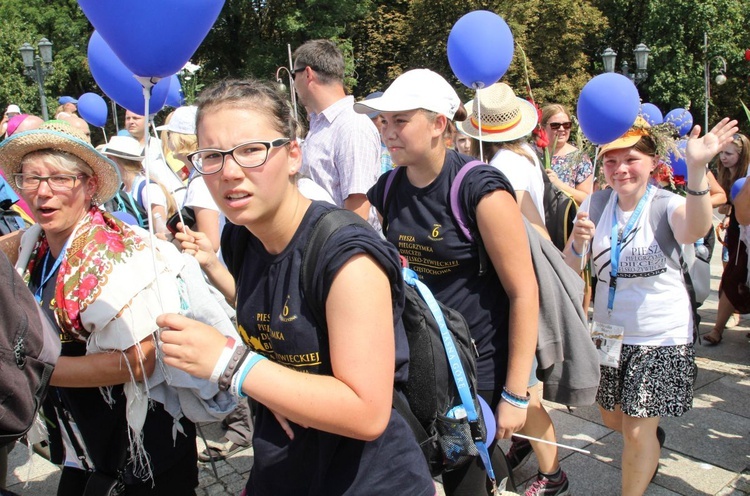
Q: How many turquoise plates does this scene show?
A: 0